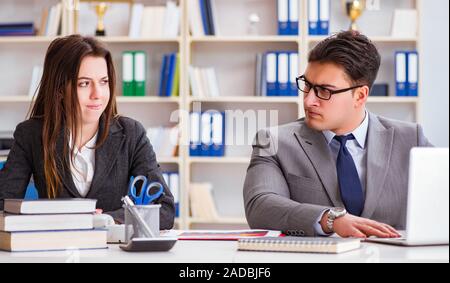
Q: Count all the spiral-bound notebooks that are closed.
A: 1